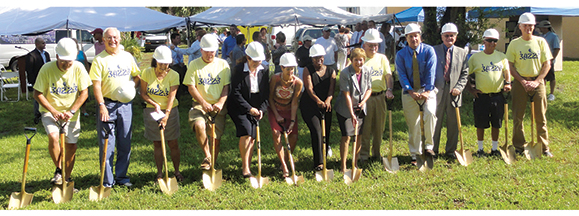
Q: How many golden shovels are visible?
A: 14